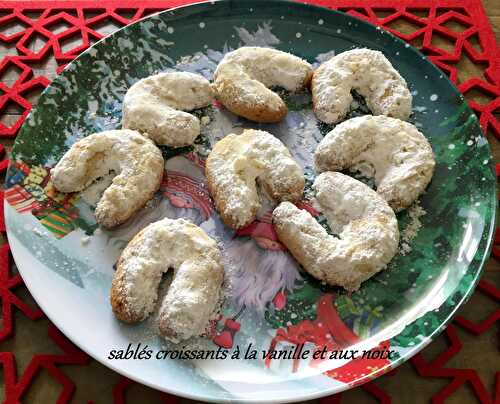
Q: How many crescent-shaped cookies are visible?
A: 8